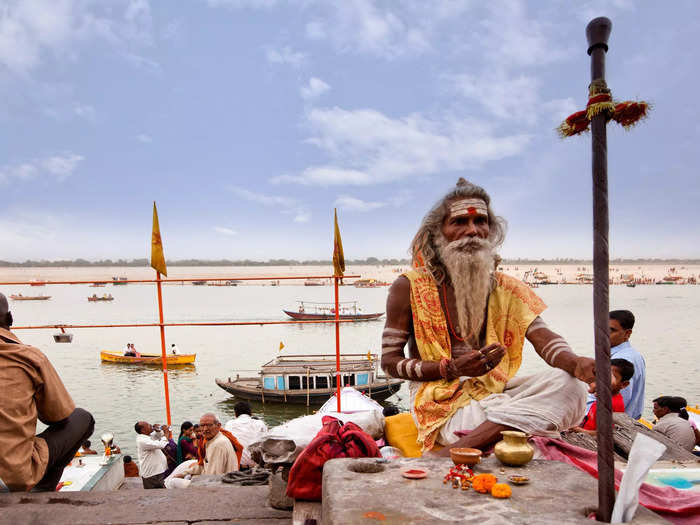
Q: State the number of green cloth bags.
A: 0